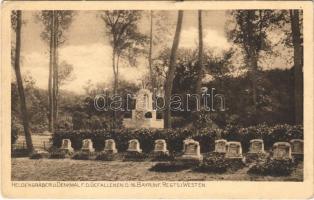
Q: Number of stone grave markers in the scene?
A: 11